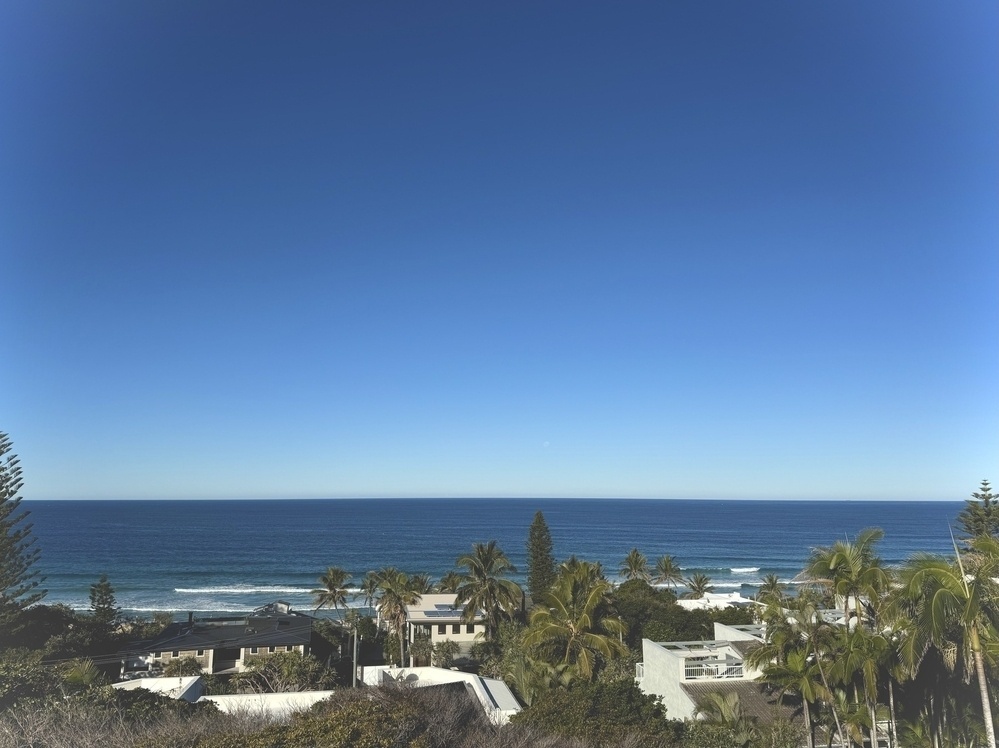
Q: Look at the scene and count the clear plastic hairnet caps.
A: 0